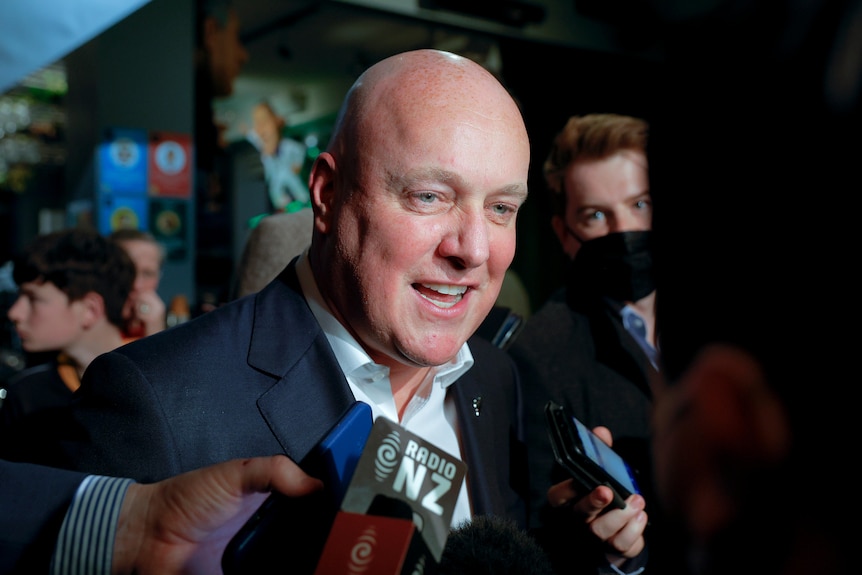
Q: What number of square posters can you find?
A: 4